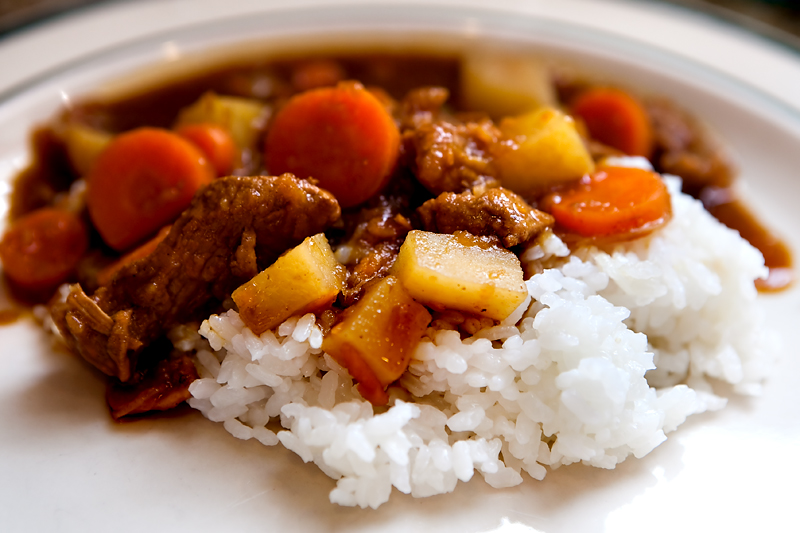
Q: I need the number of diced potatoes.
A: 7